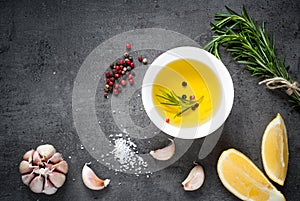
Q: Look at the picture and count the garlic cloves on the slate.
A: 3